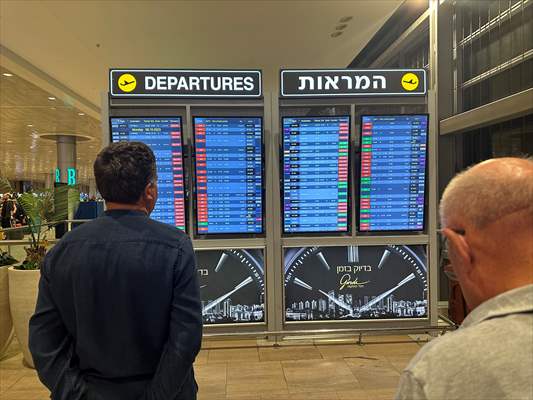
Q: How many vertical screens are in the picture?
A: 4